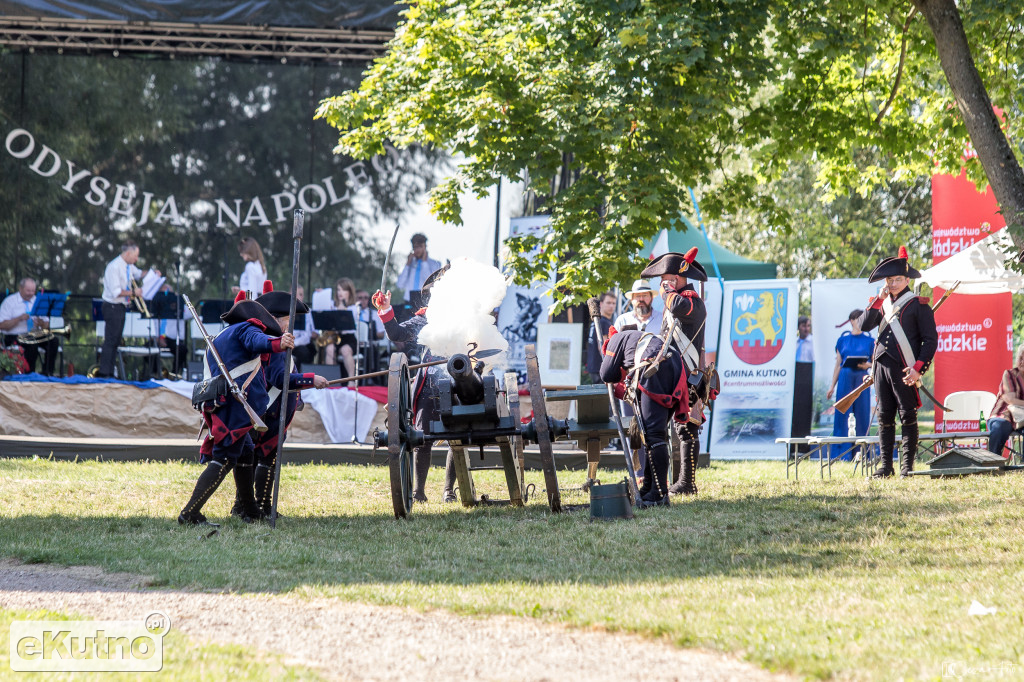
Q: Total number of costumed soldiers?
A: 6